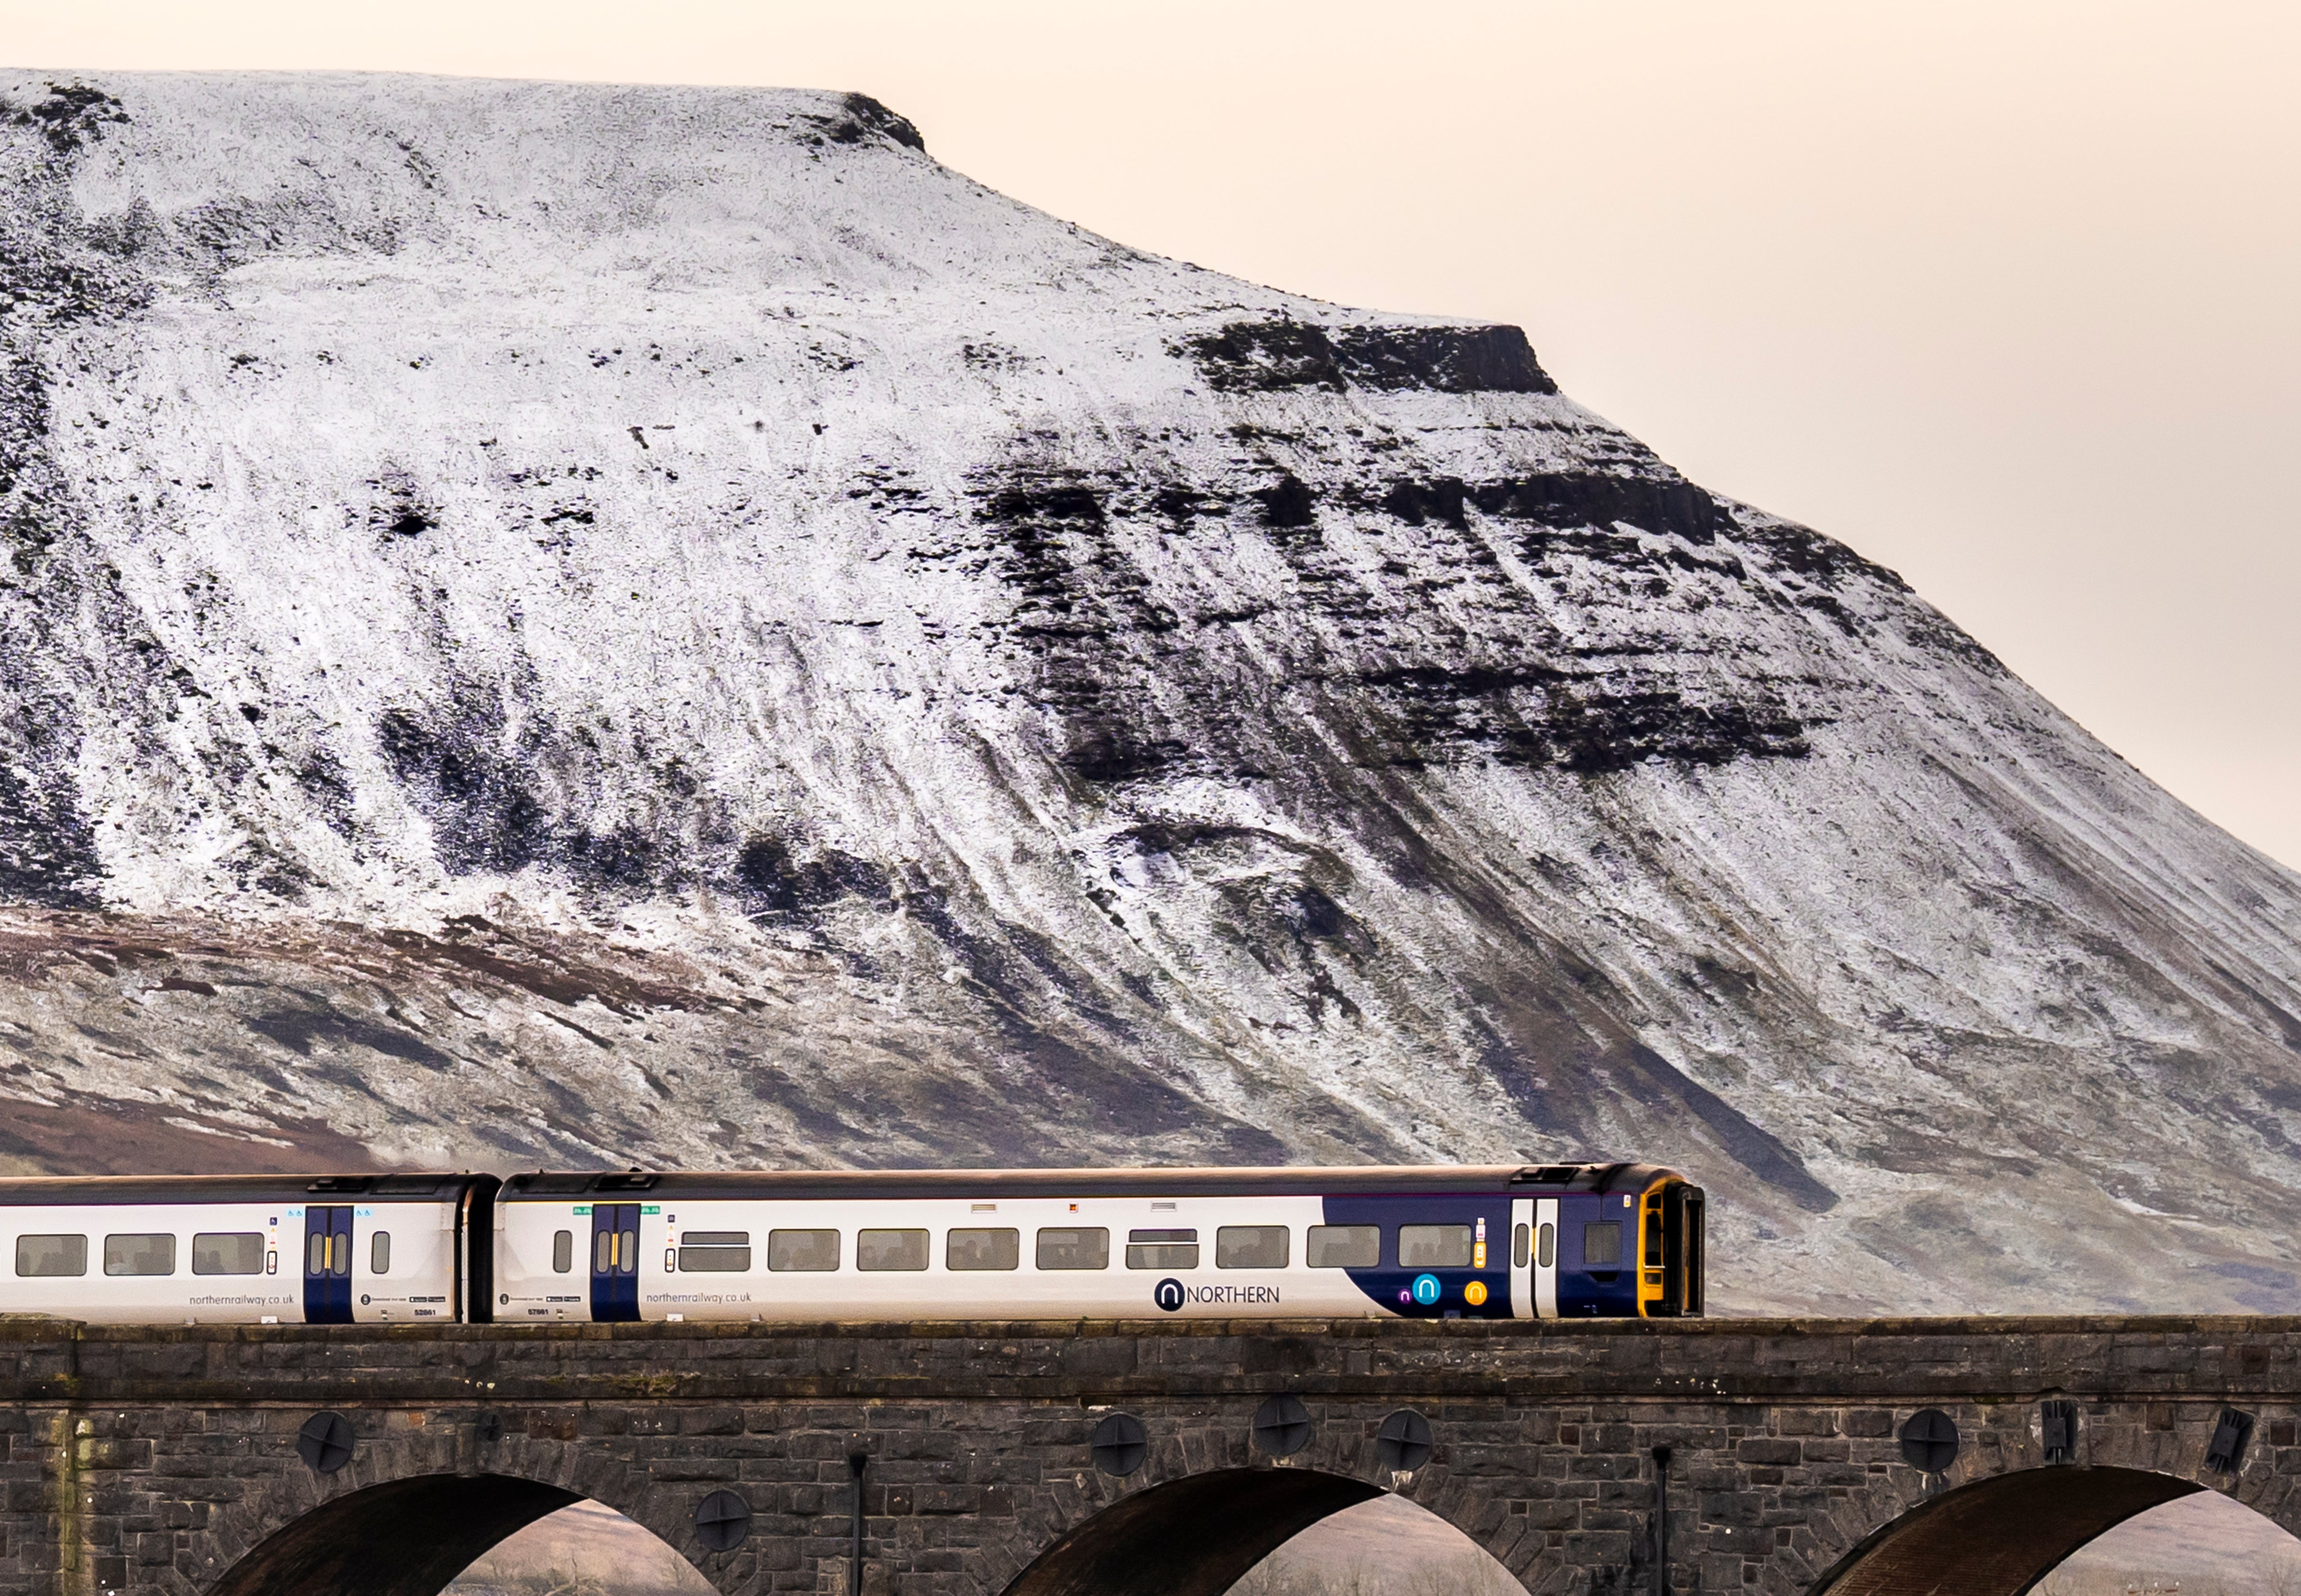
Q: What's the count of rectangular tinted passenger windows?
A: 12